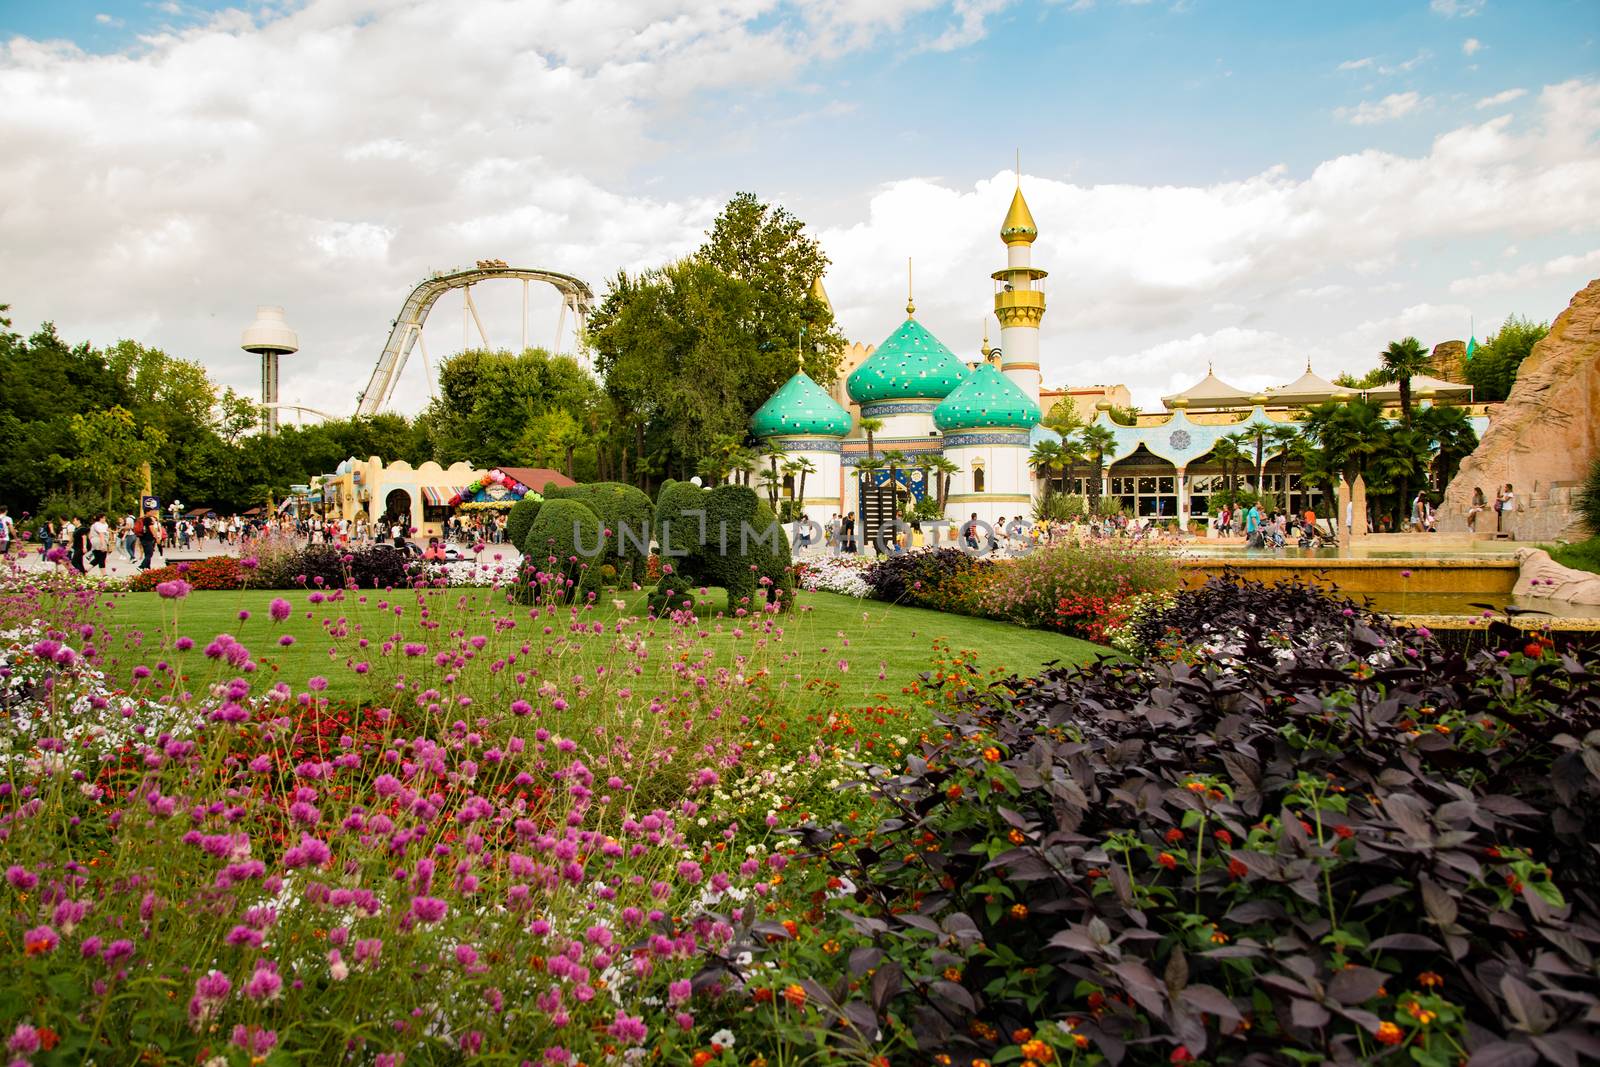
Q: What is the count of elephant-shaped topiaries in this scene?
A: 3